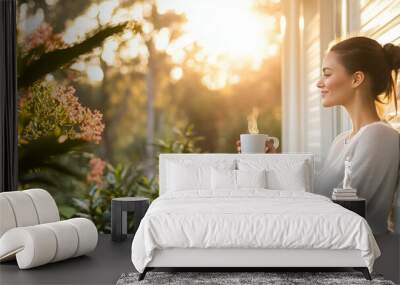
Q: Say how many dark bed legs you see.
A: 2